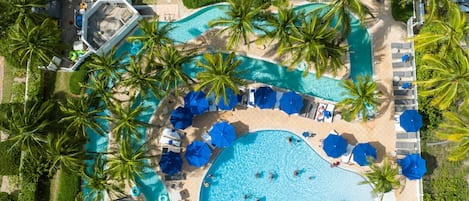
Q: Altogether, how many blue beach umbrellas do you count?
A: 12